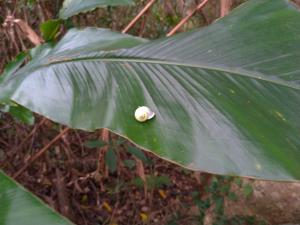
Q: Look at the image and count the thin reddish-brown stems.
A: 2